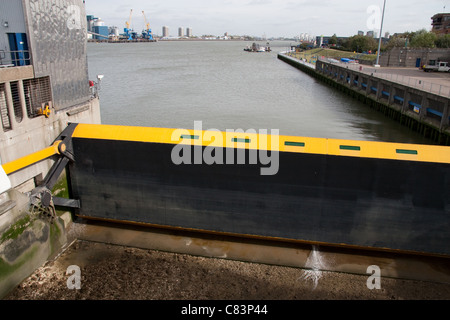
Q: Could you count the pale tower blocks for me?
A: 3